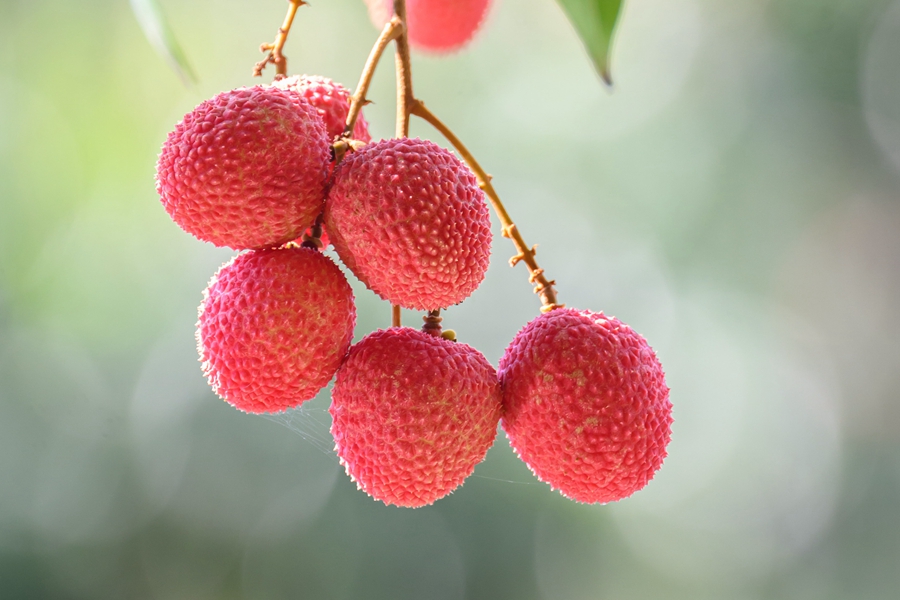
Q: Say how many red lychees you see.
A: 7